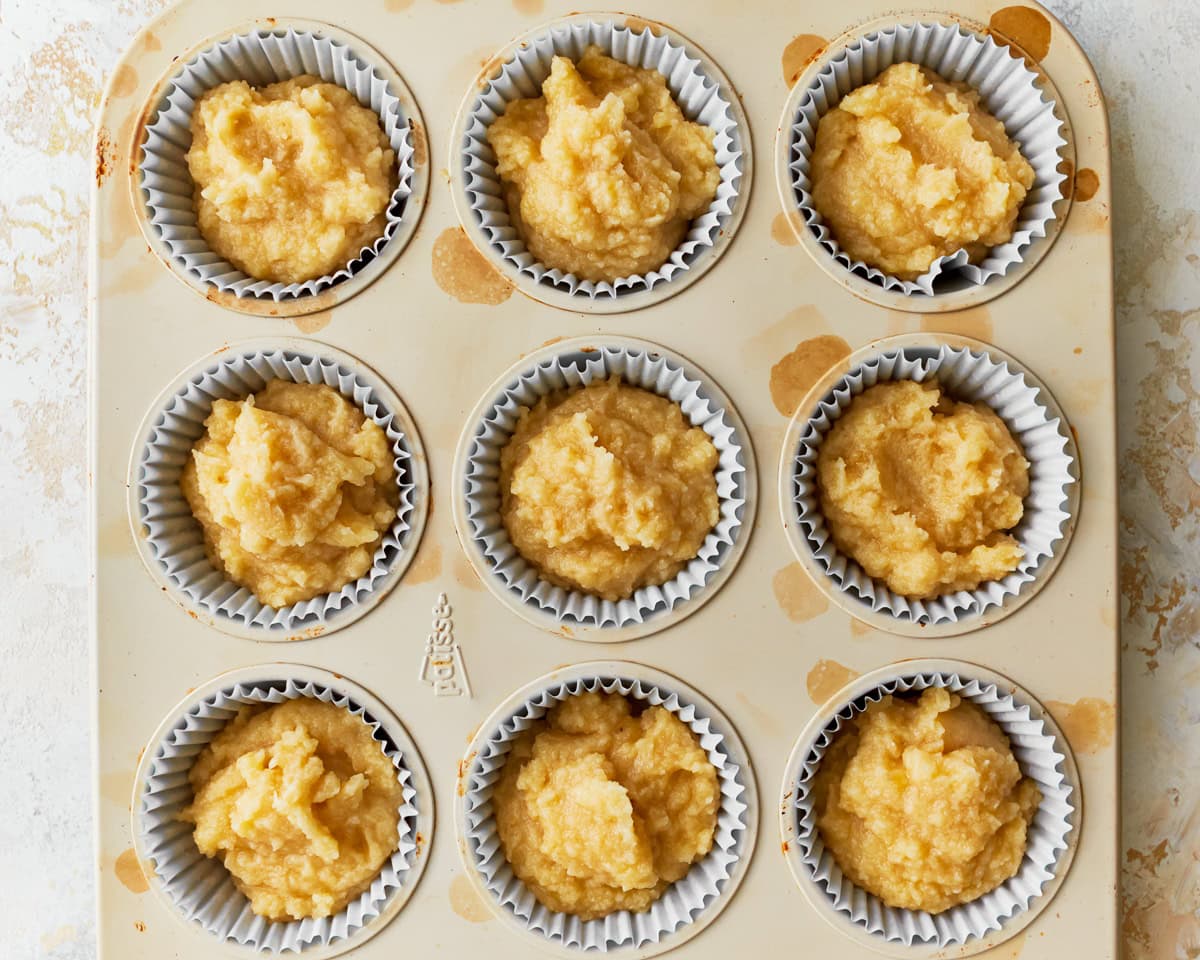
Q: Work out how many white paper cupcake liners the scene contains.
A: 9